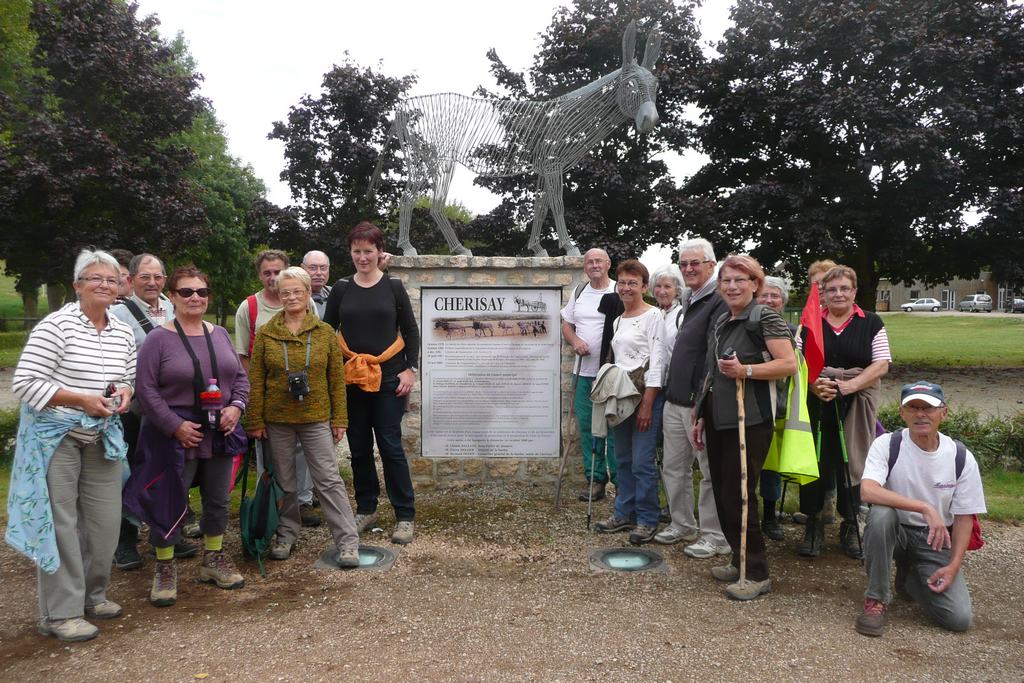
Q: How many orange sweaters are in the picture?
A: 1